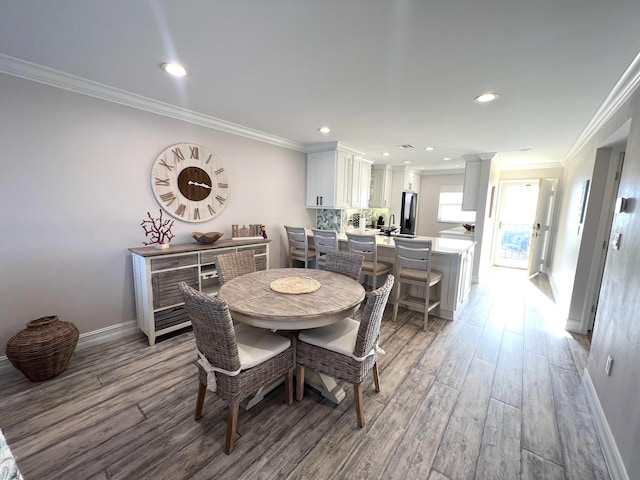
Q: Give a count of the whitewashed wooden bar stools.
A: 4